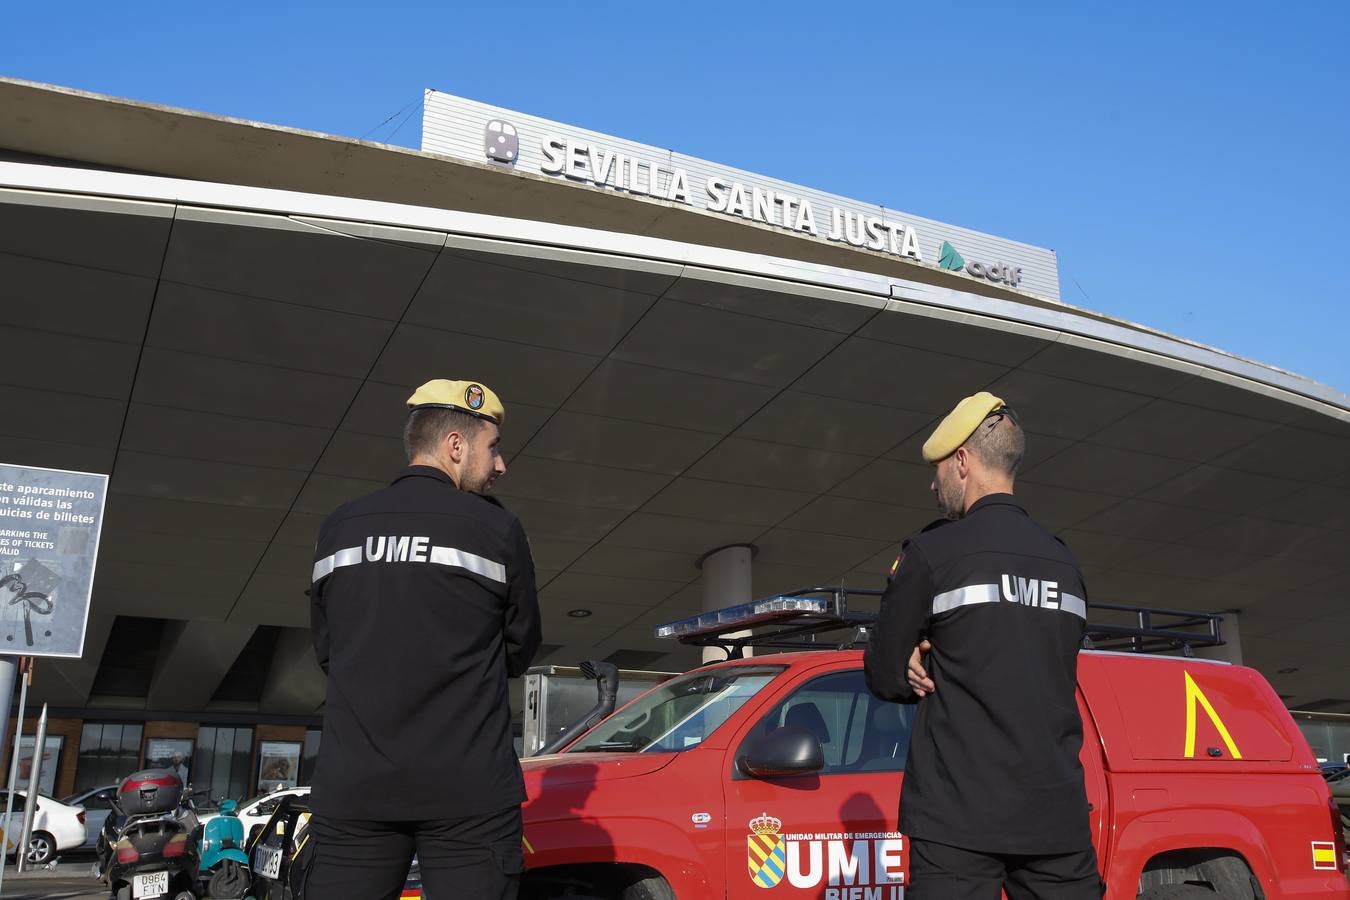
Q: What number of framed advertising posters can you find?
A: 3